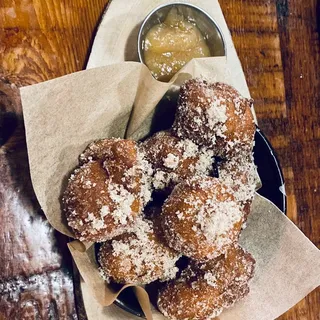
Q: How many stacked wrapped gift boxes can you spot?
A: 0